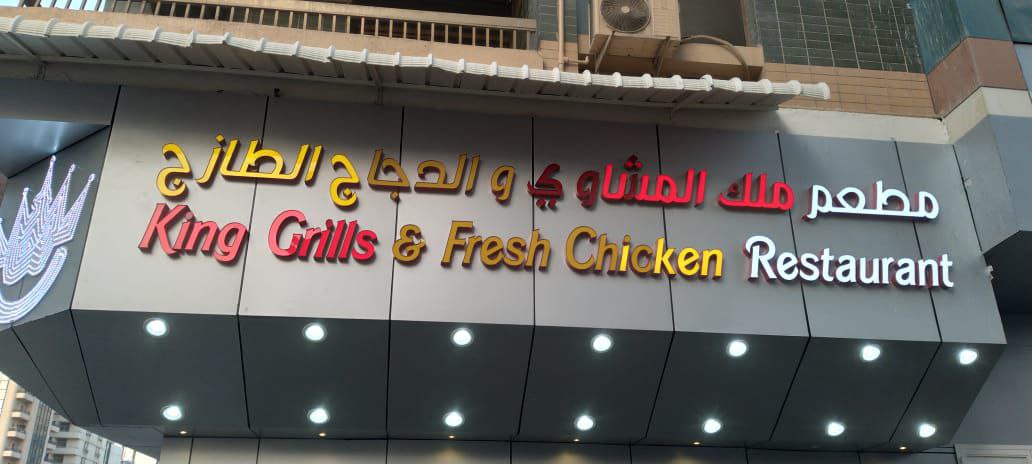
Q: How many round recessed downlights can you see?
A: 14